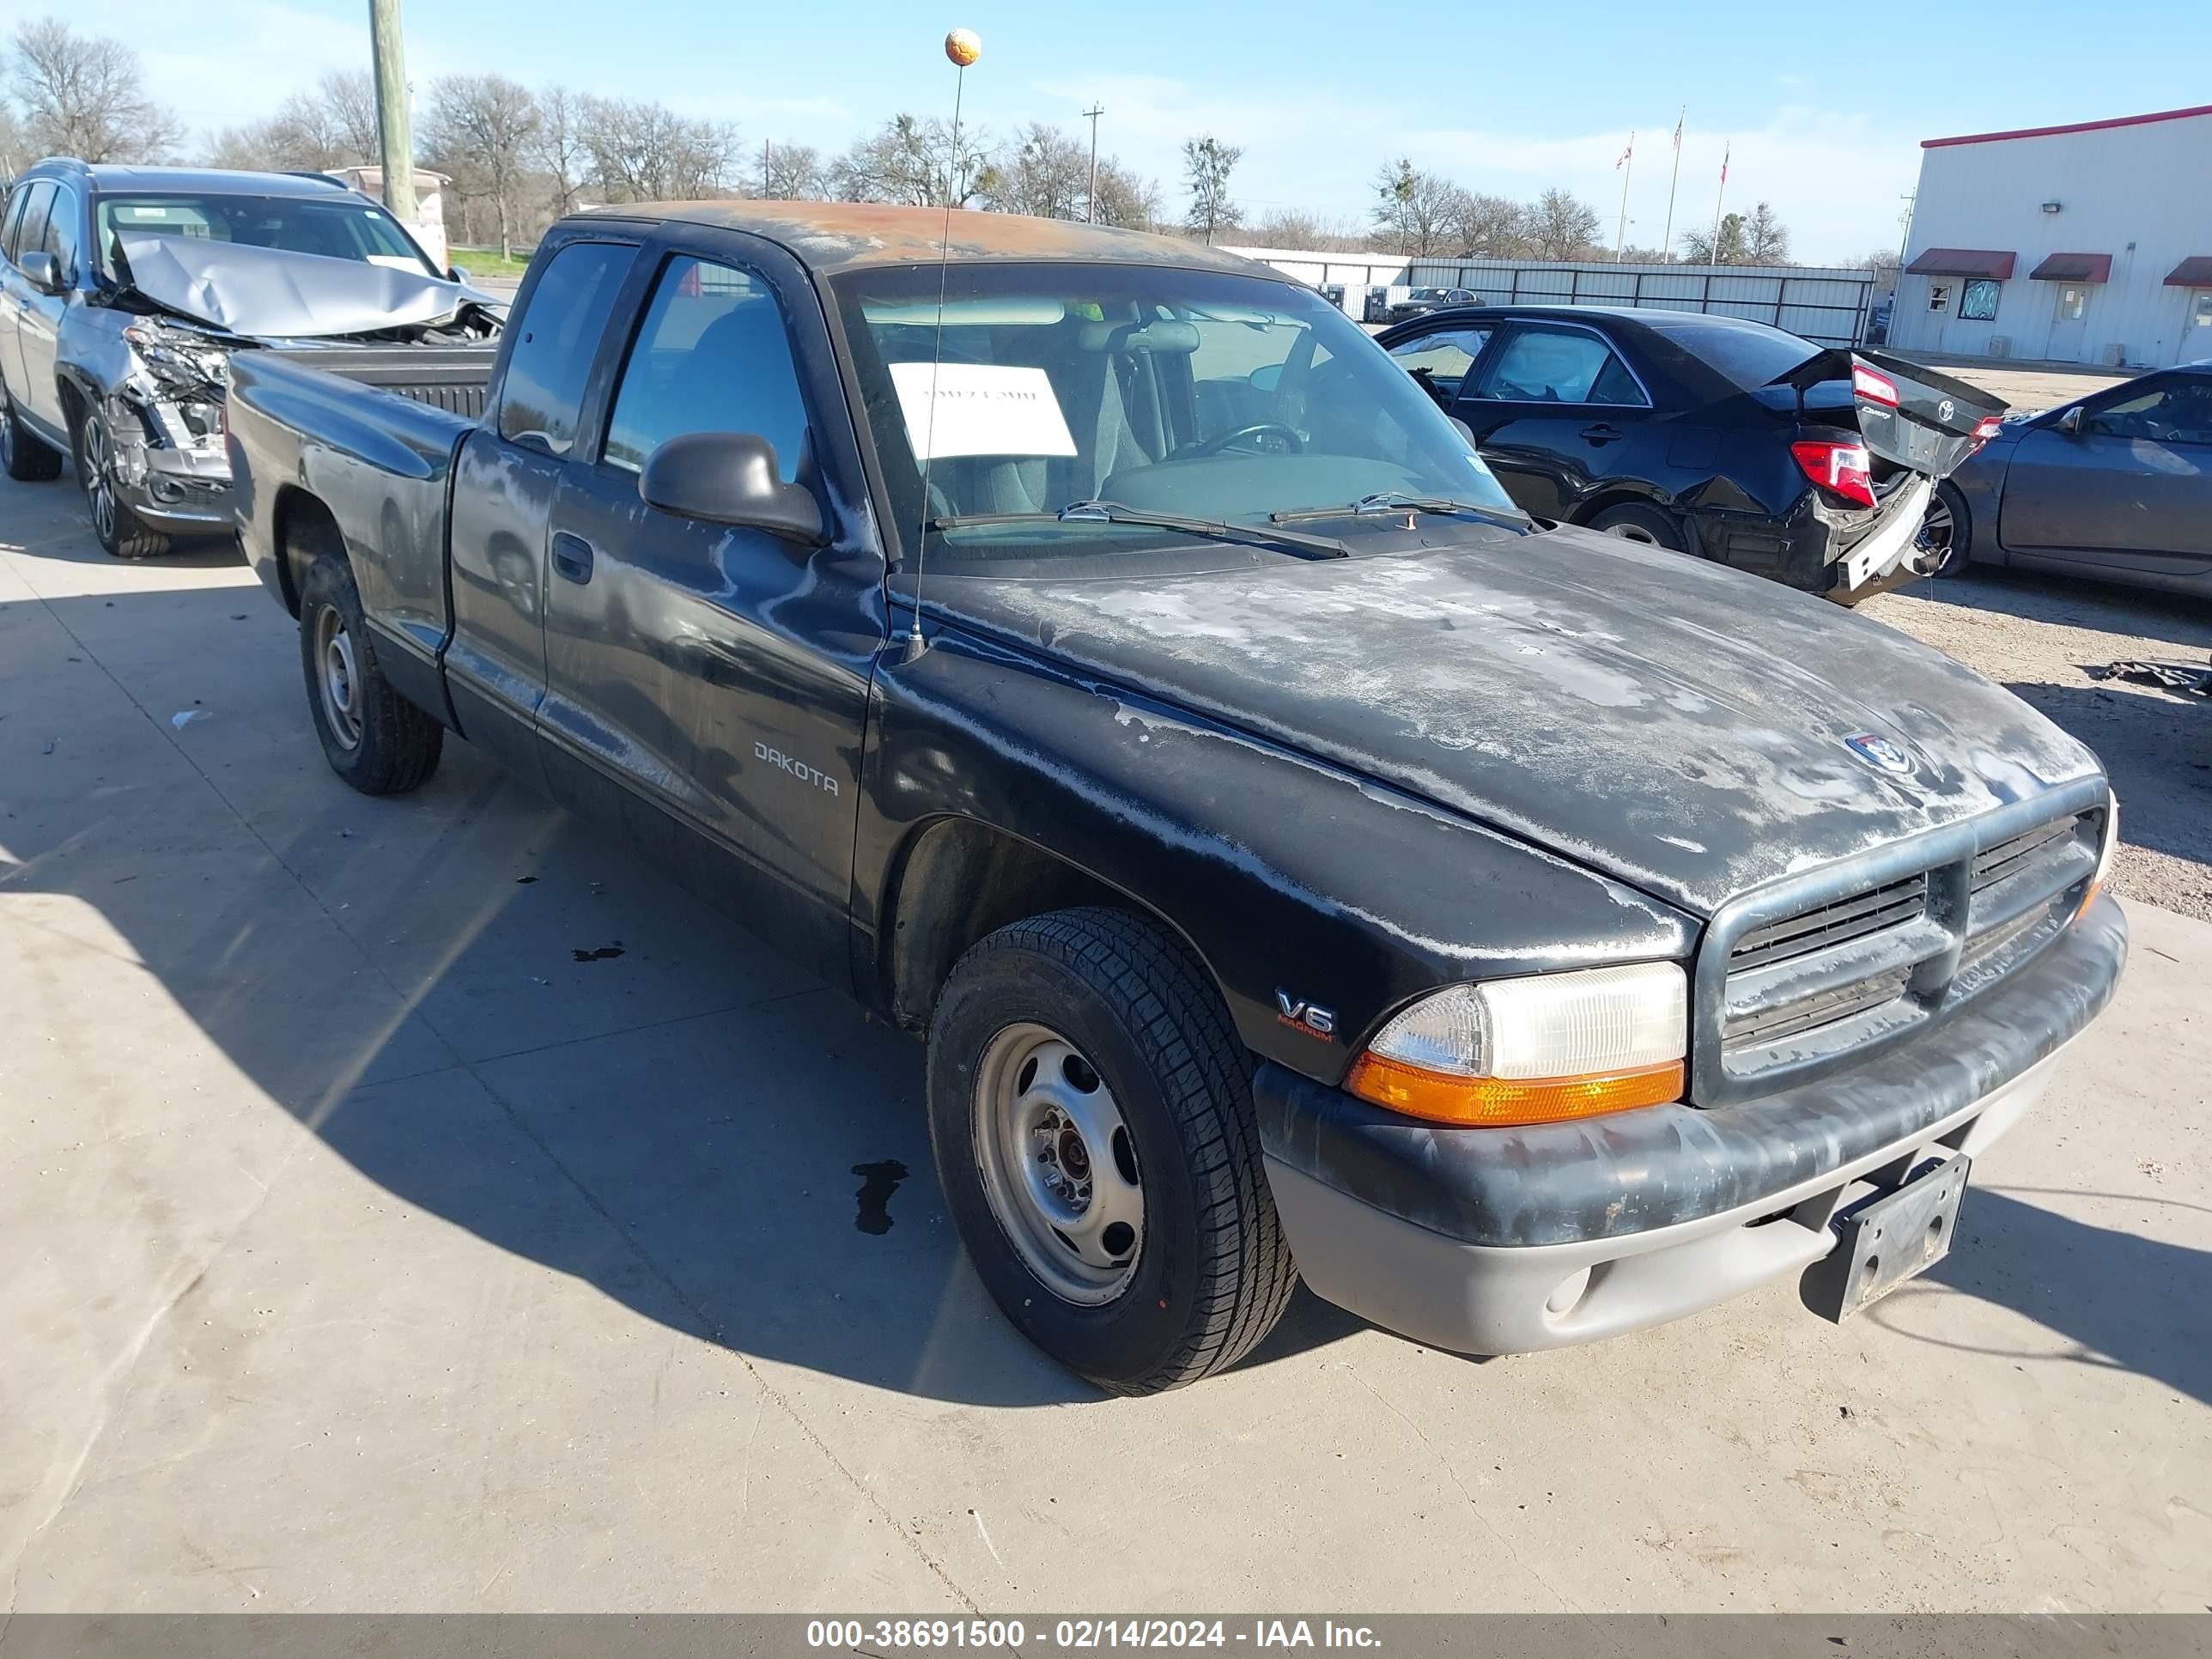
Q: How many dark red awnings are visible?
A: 3